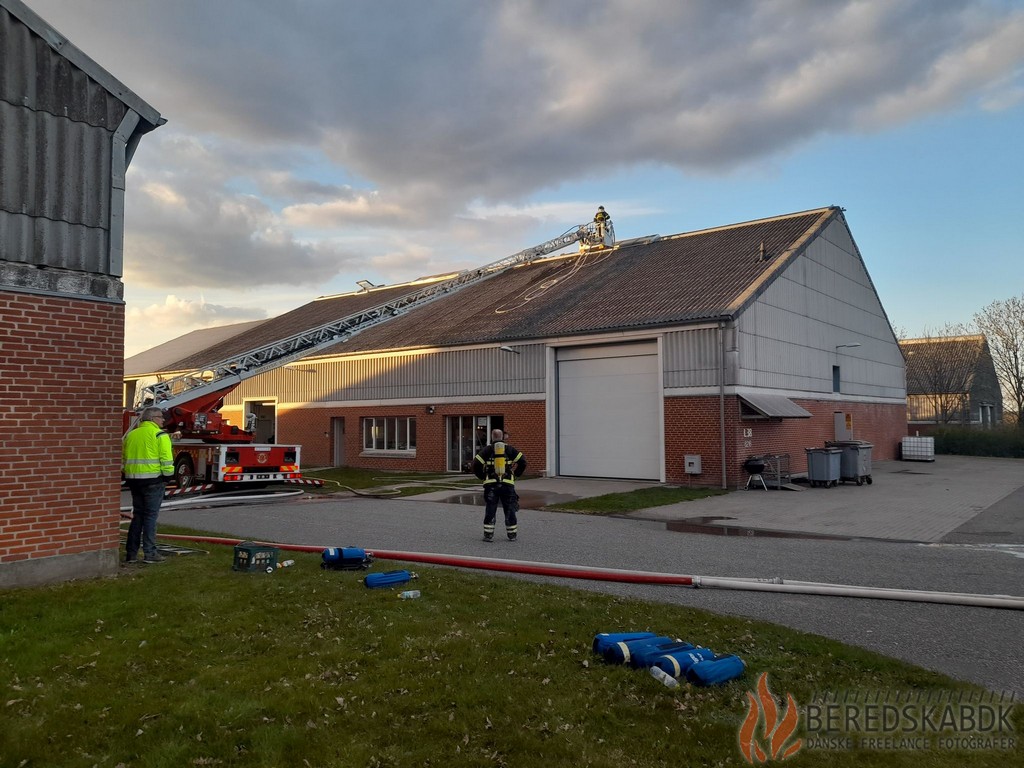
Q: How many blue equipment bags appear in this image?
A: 7